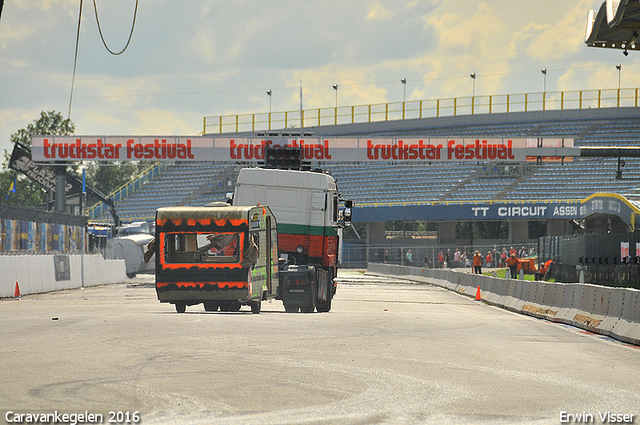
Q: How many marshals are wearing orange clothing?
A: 3